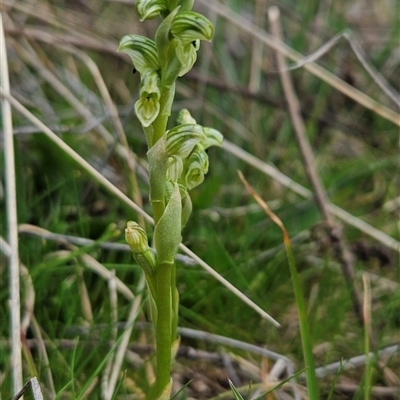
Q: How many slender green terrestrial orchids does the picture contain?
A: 2